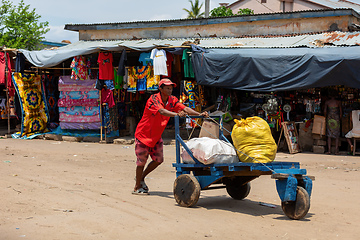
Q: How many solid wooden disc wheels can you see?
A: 3